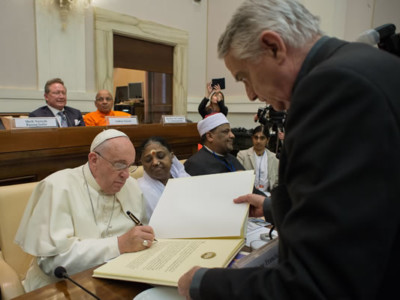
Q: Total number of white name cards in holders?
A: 3